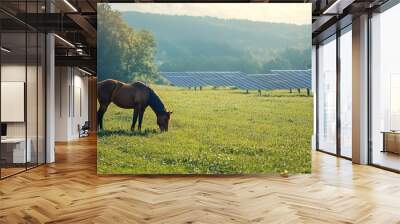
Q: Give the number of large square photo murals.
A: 1